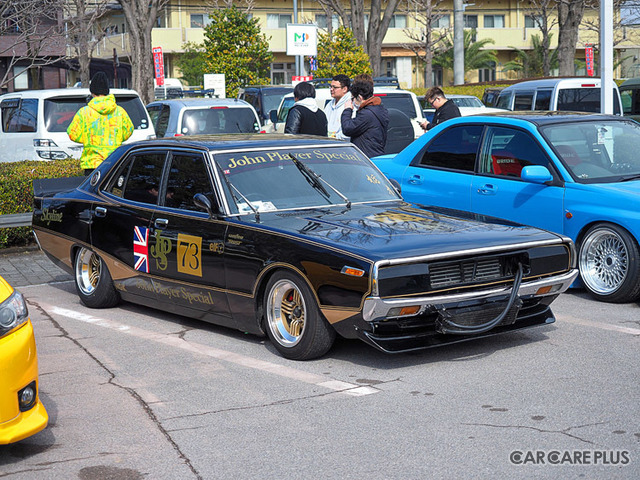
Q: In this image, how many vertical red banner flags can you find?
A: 2